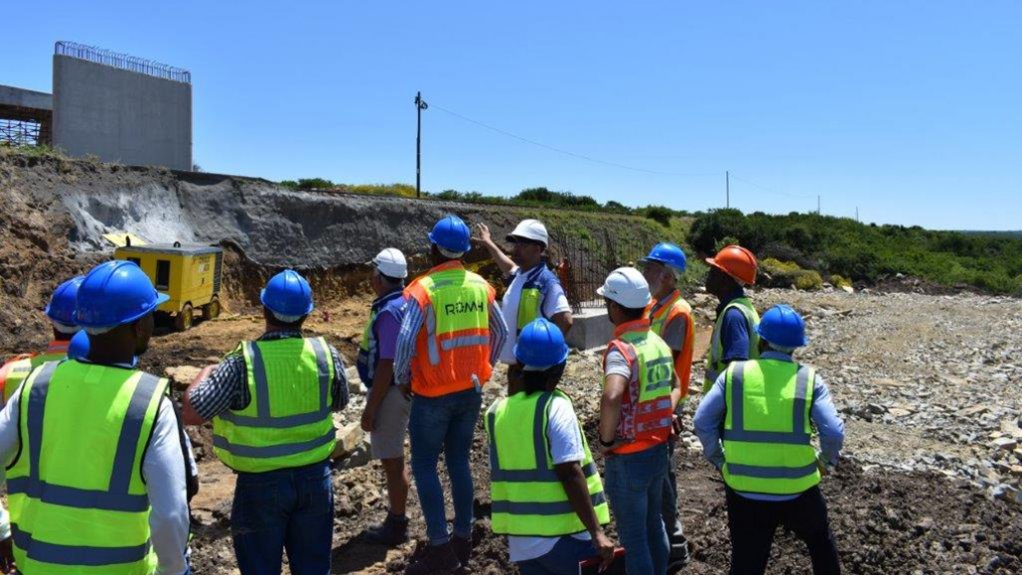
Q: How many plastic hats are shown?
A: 12